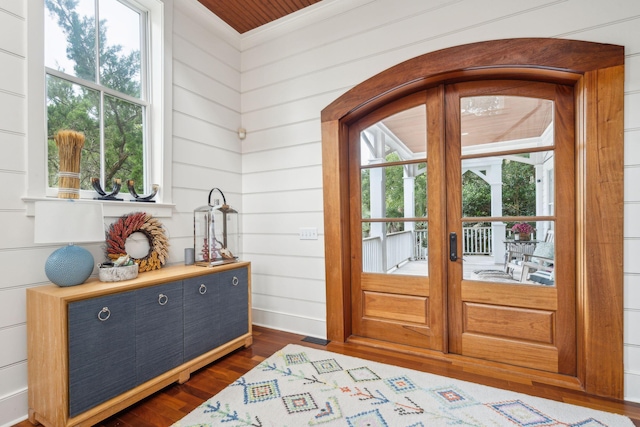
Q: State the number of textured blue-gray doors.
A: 4